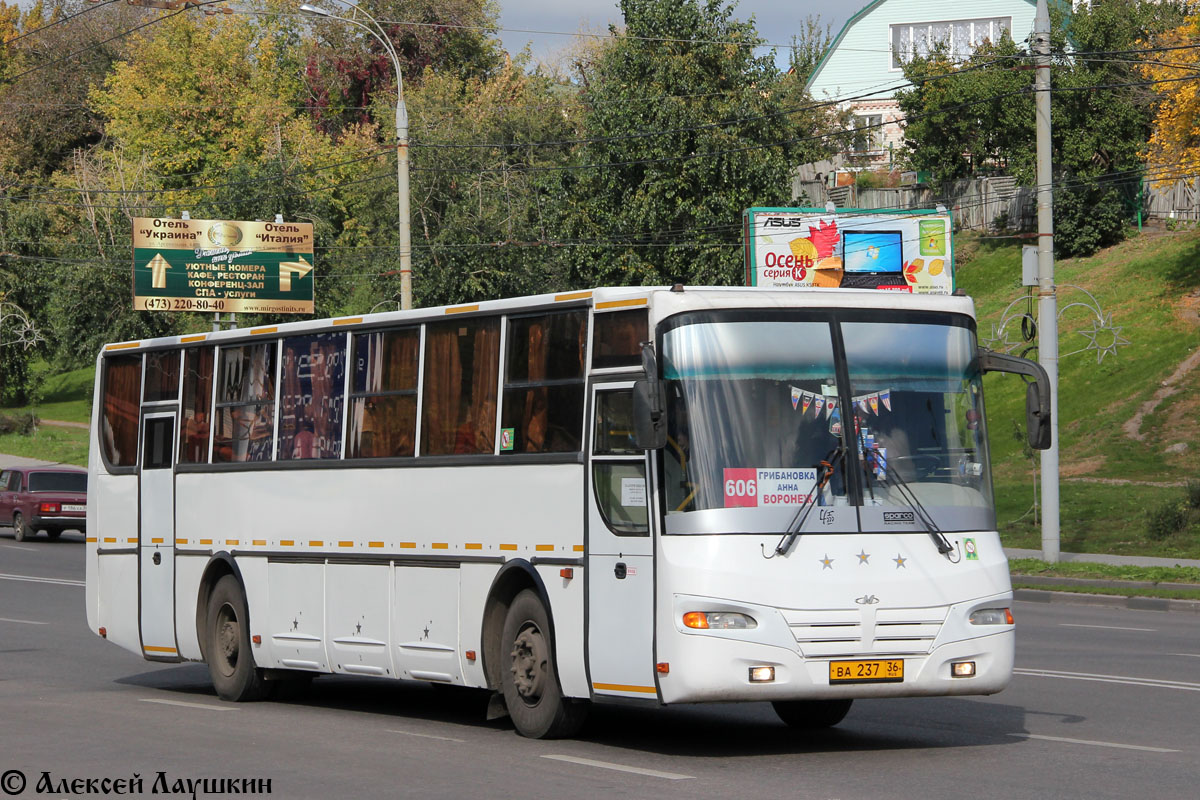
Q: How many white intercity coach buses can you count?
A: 1